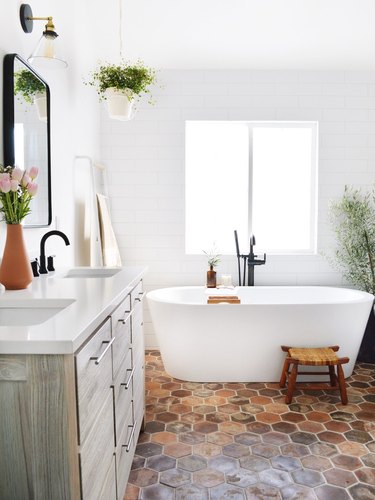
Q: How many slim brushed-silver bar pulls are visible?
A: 5